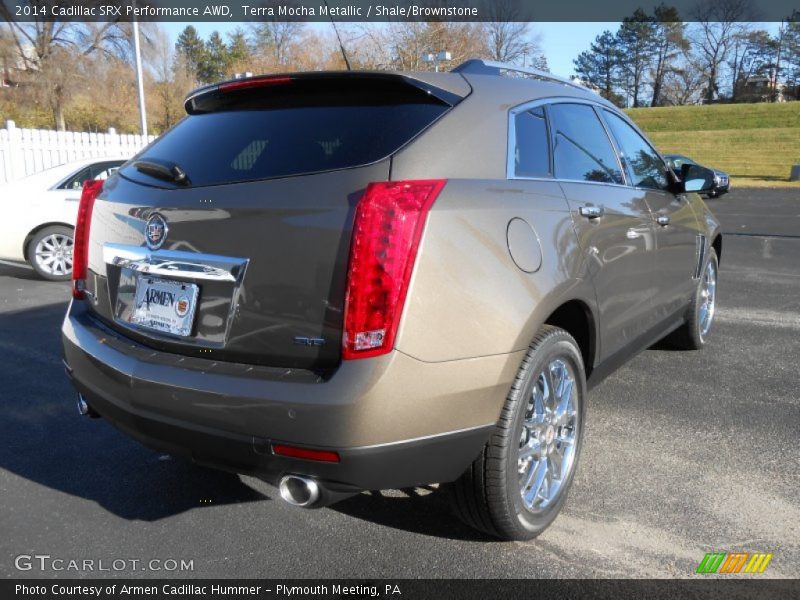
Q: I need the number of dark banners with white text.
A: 2